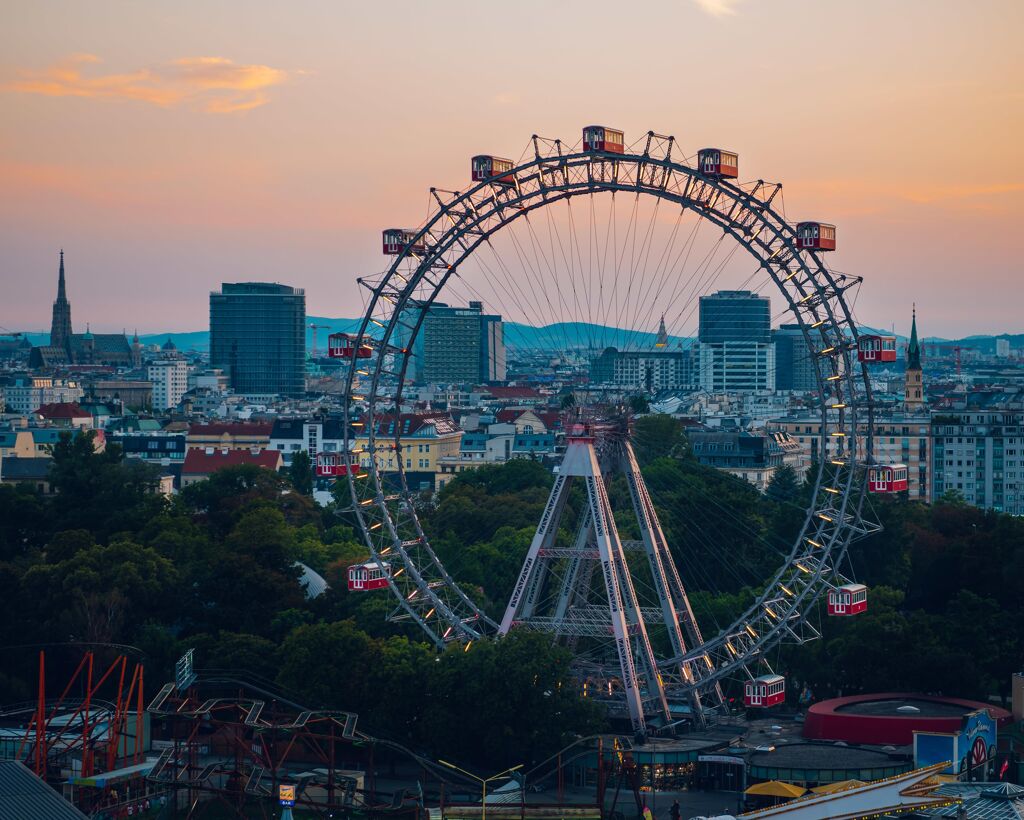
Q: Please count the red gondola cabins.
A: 12